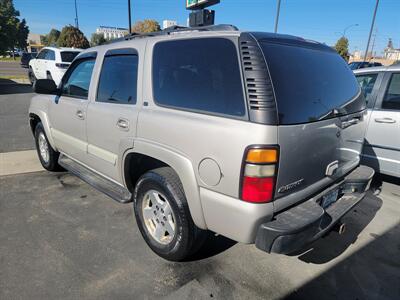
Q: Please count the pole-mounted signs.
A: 1